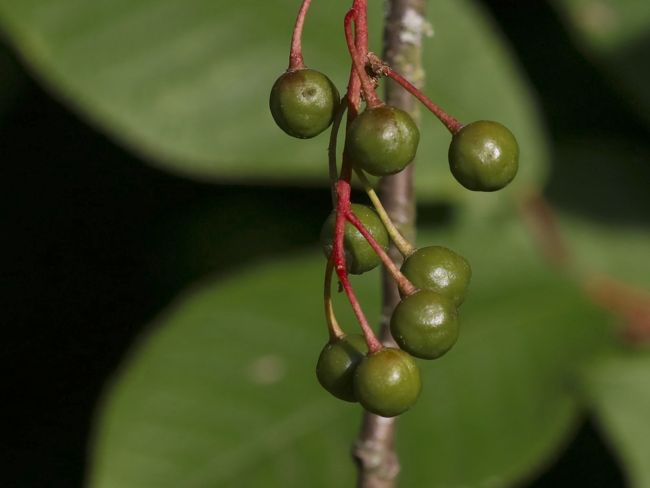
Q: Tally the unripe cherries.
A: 8